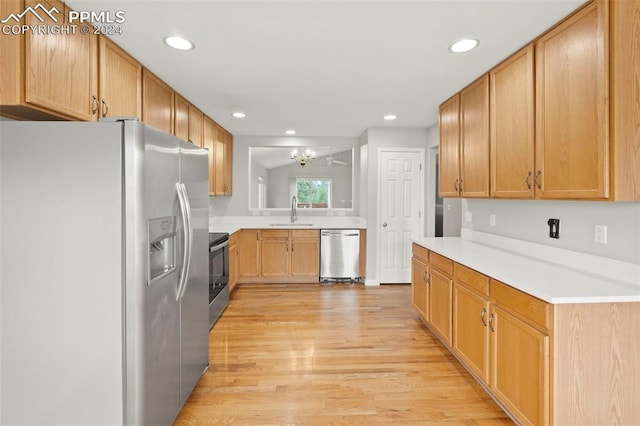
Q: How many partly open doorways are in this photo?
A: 1